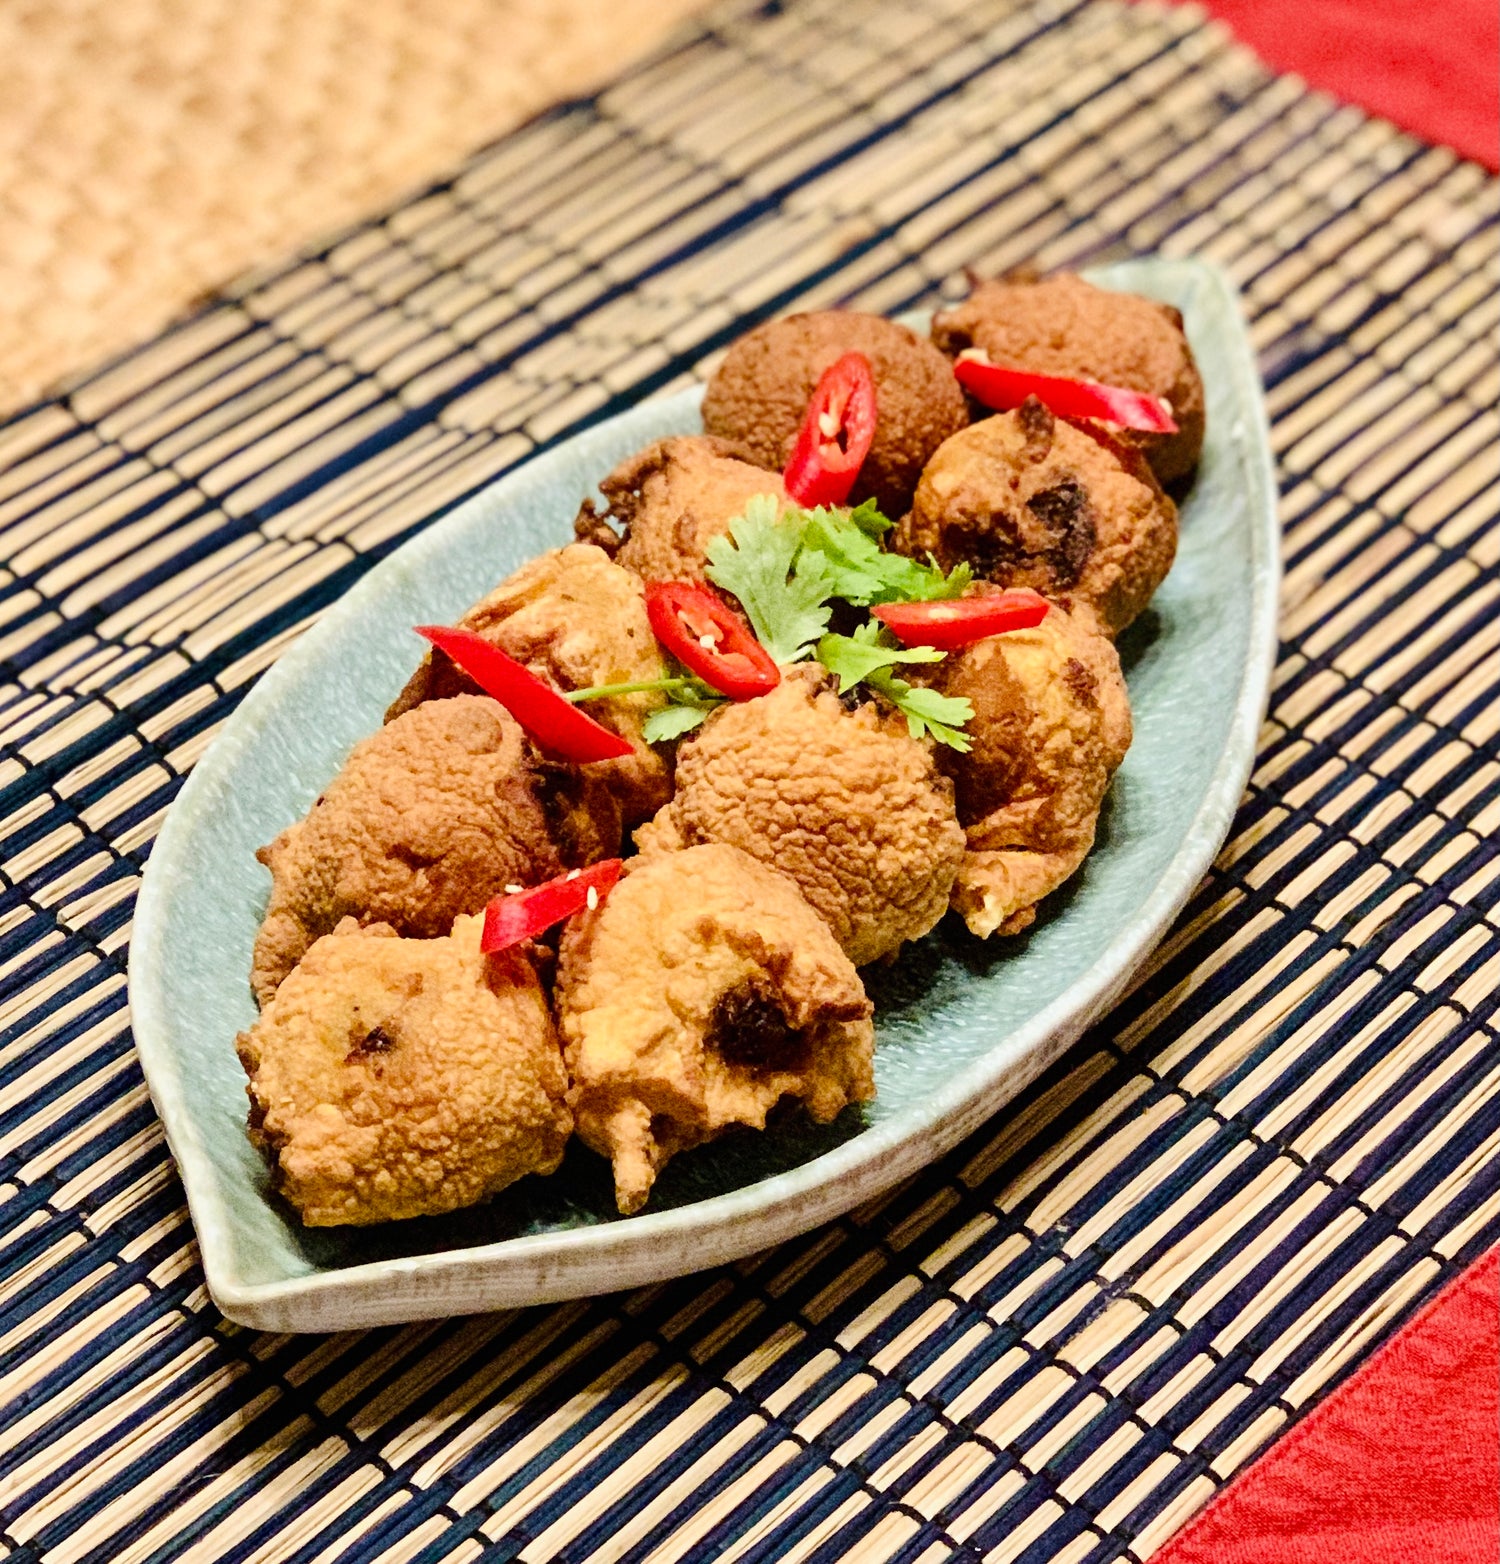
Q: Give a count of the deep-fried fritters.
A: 10